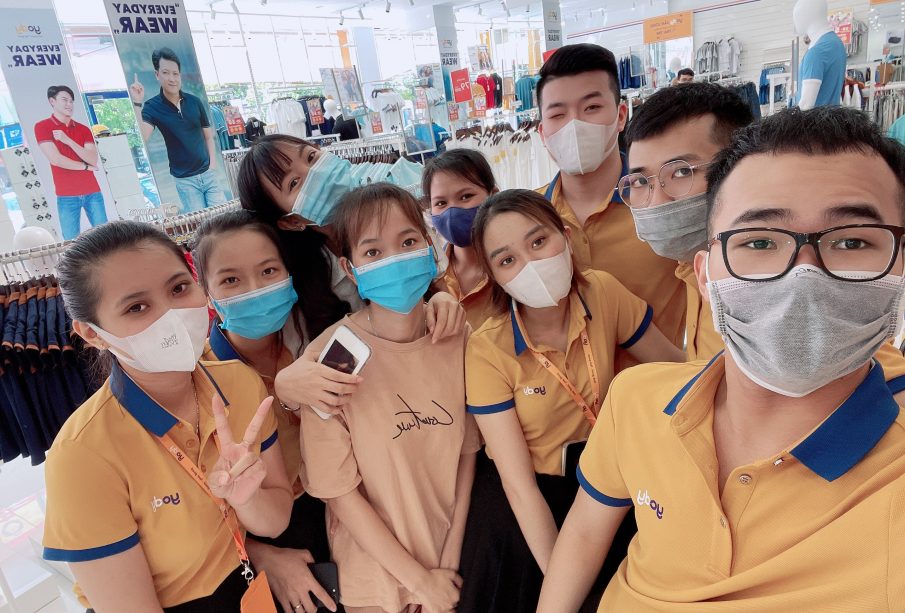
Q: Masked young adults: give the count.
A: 9